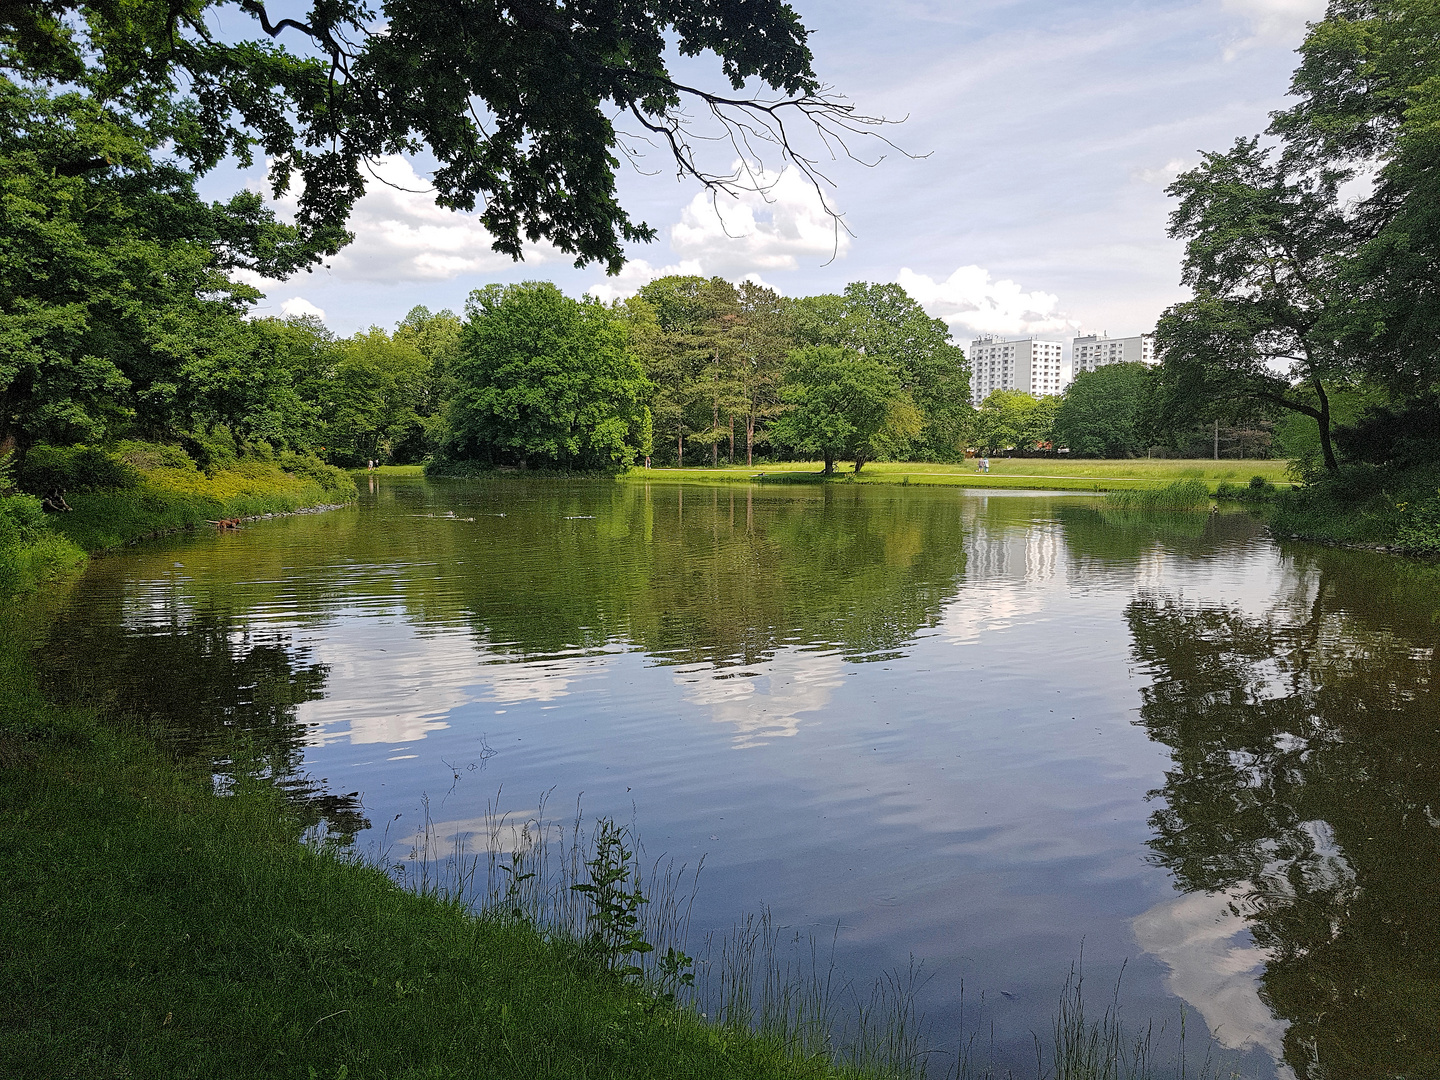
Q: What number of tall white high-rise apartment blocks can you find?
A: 2